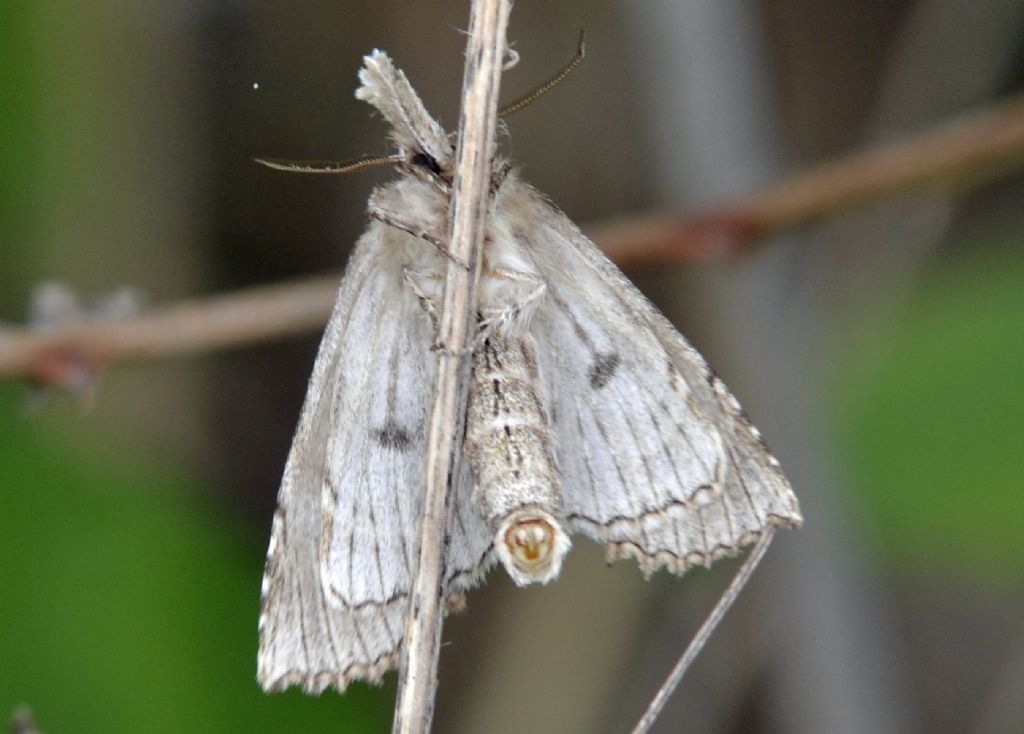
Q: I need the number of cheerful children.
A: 0